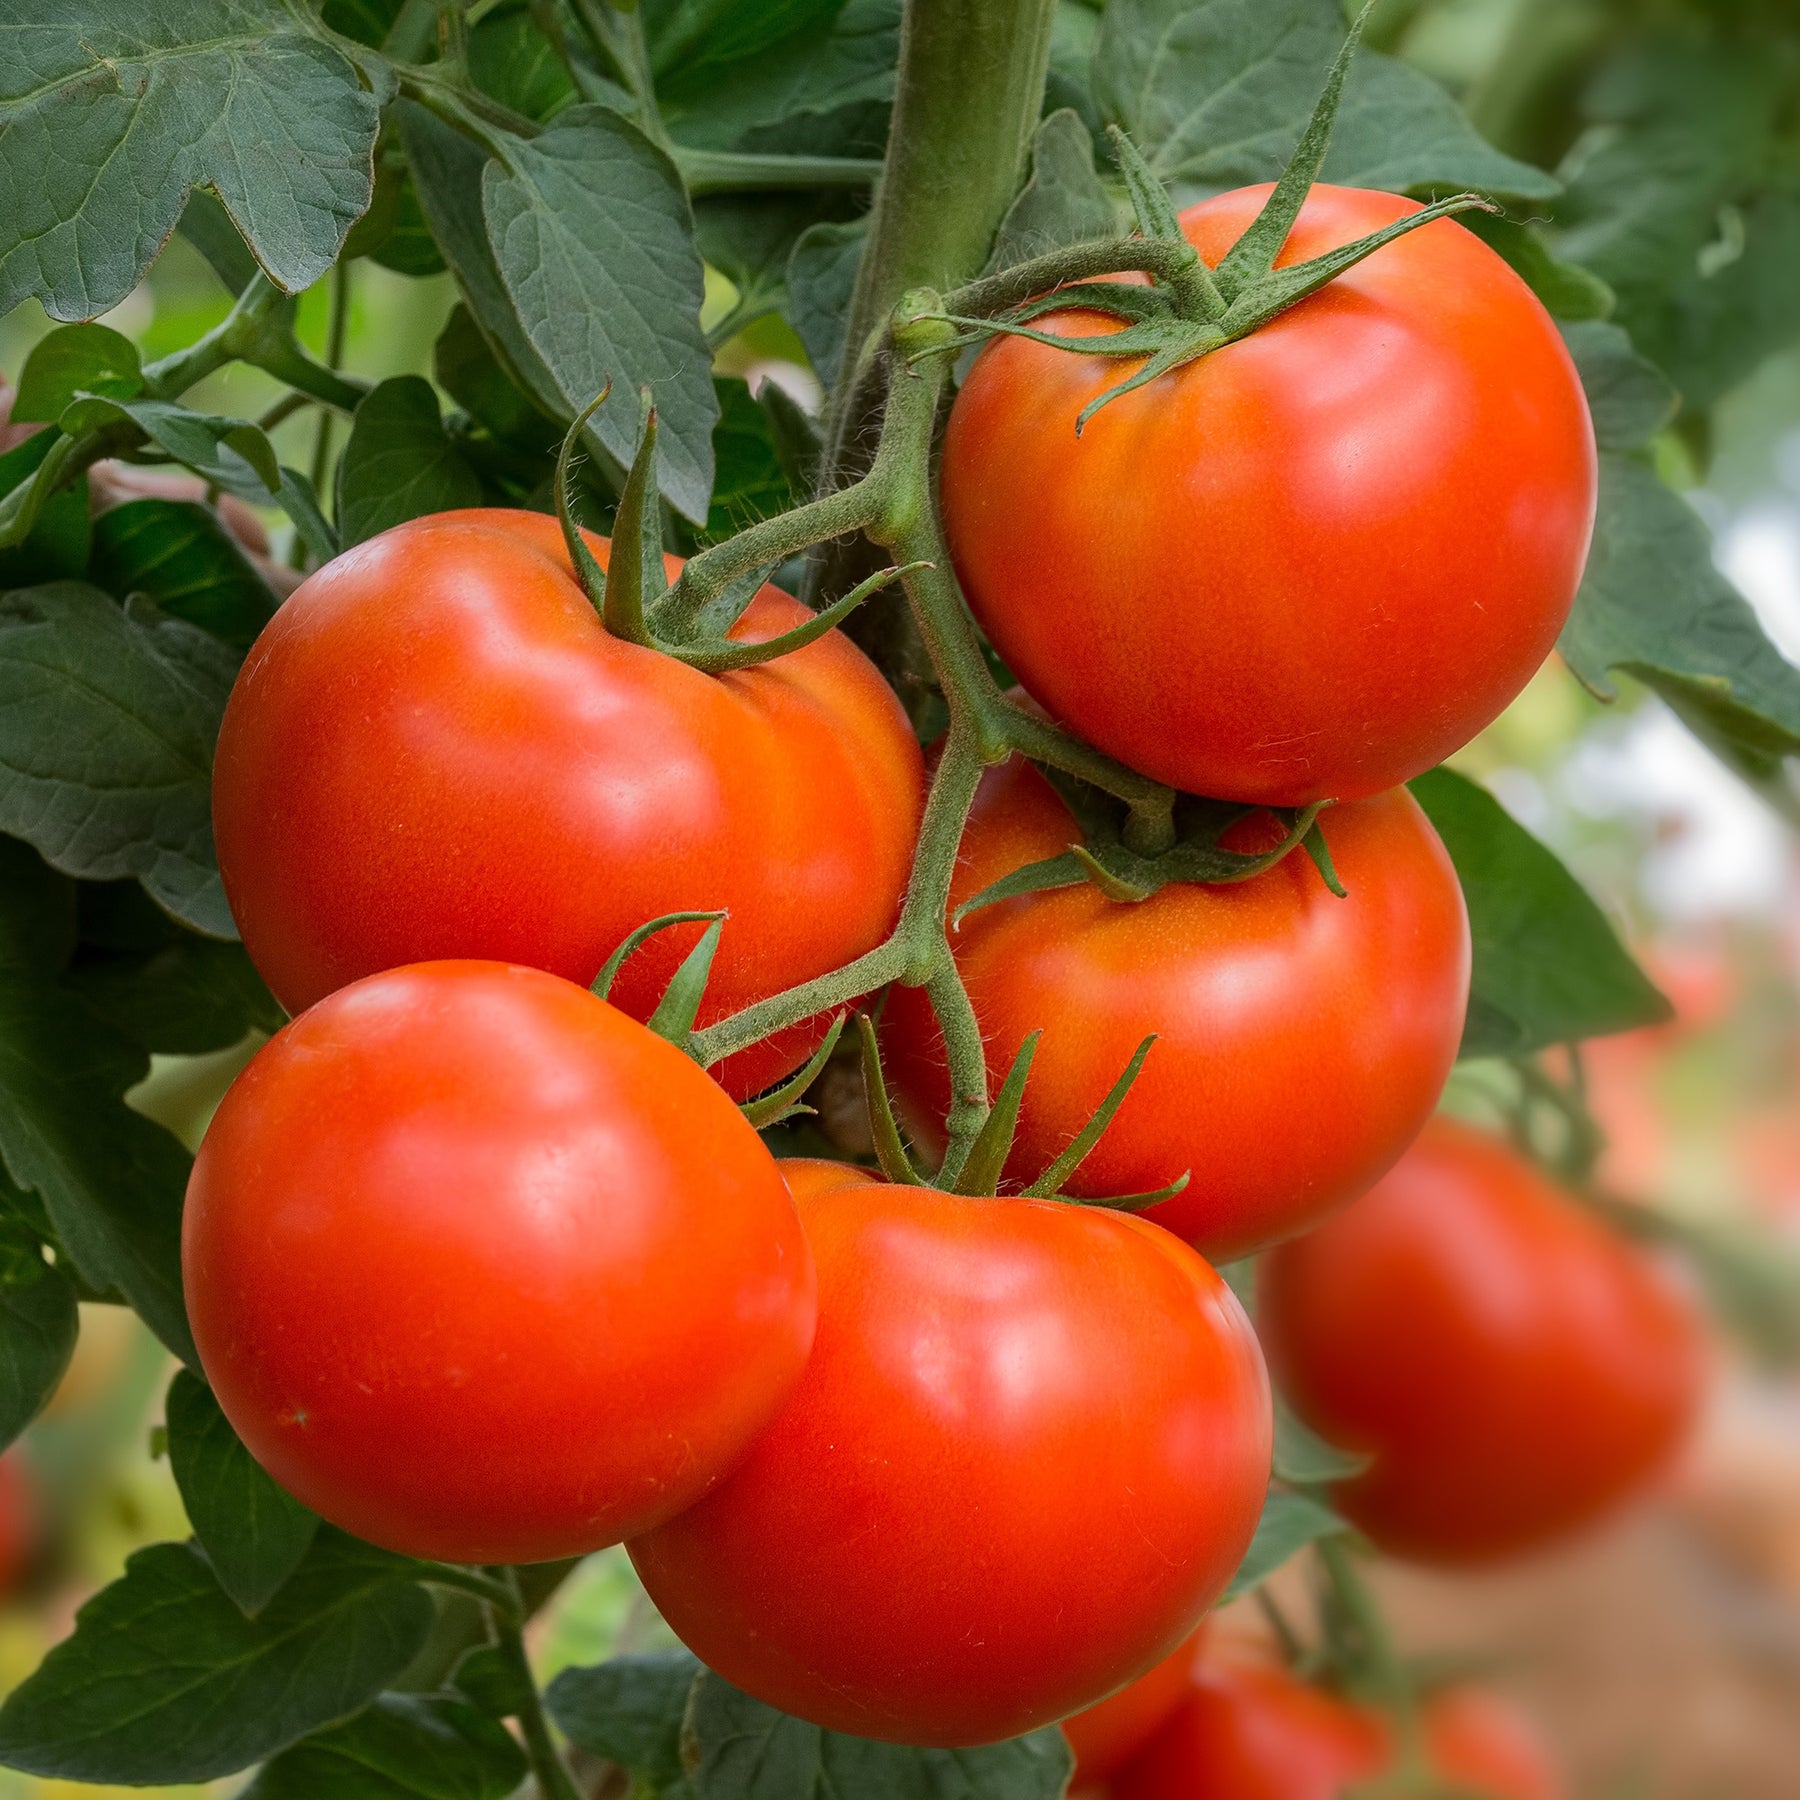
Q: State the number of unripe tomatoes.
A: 0